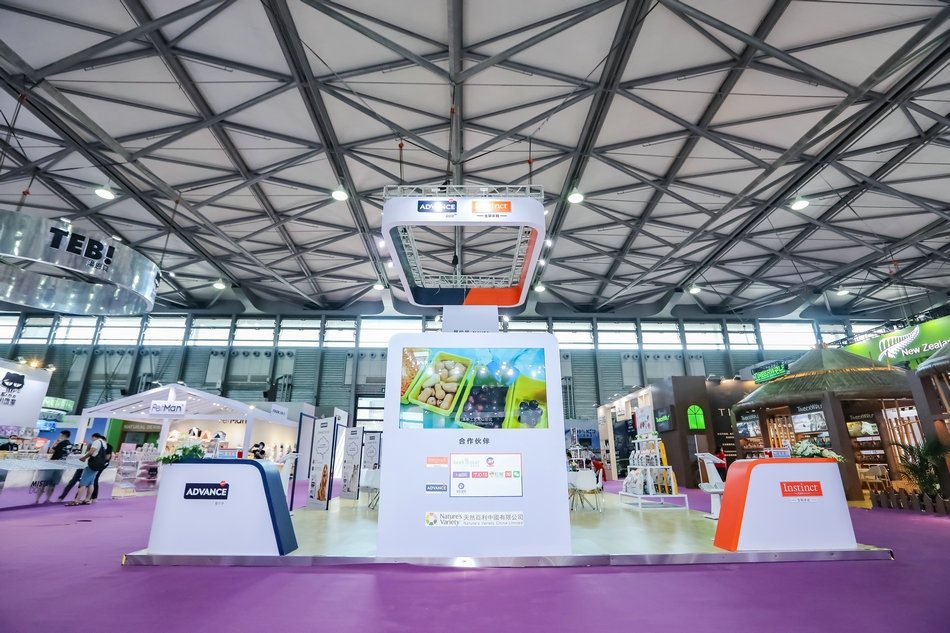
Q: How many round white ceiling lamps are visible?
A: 9